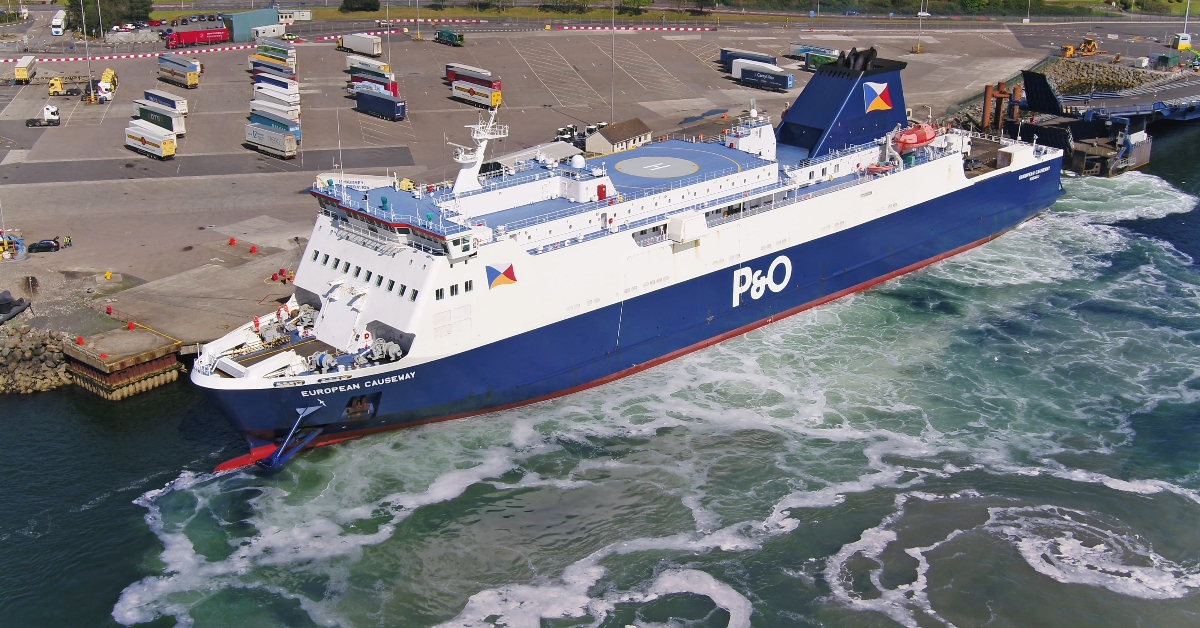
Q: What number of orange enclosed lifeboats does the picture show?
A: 1